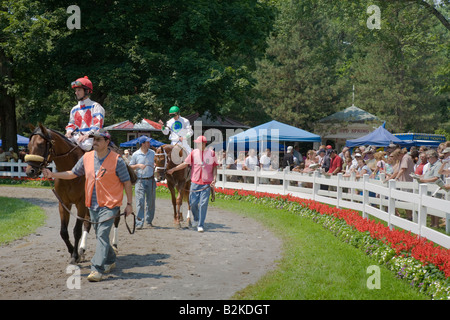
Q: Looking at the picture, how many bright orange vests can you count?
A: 1